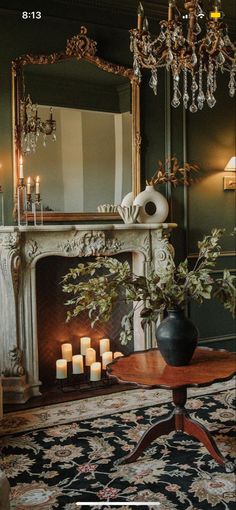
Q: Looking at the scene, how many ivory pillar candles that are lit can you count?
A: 9